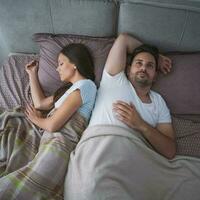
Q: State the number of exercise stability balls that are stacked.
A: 0